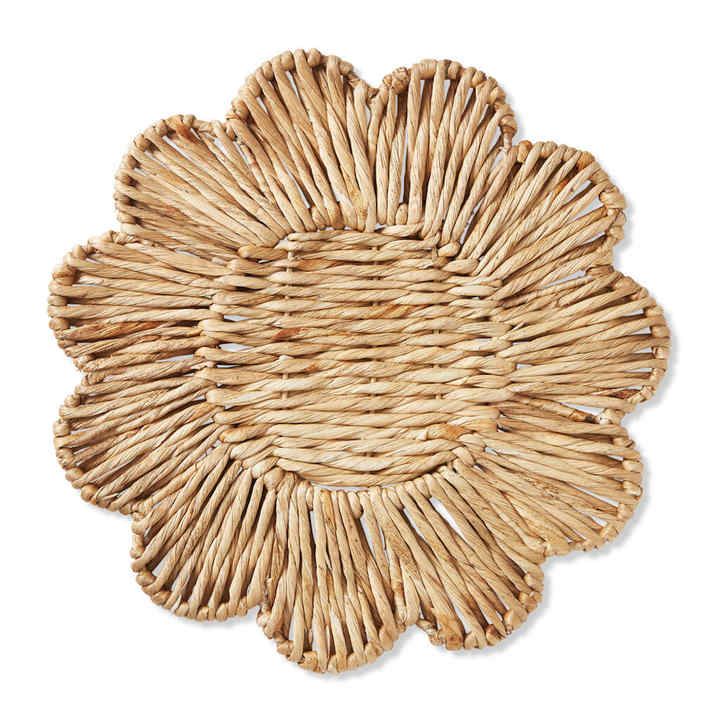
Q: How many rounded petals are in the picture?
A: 11